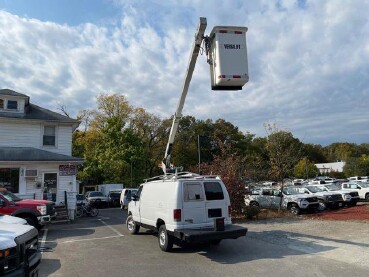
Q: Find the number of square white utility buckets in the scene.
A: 1